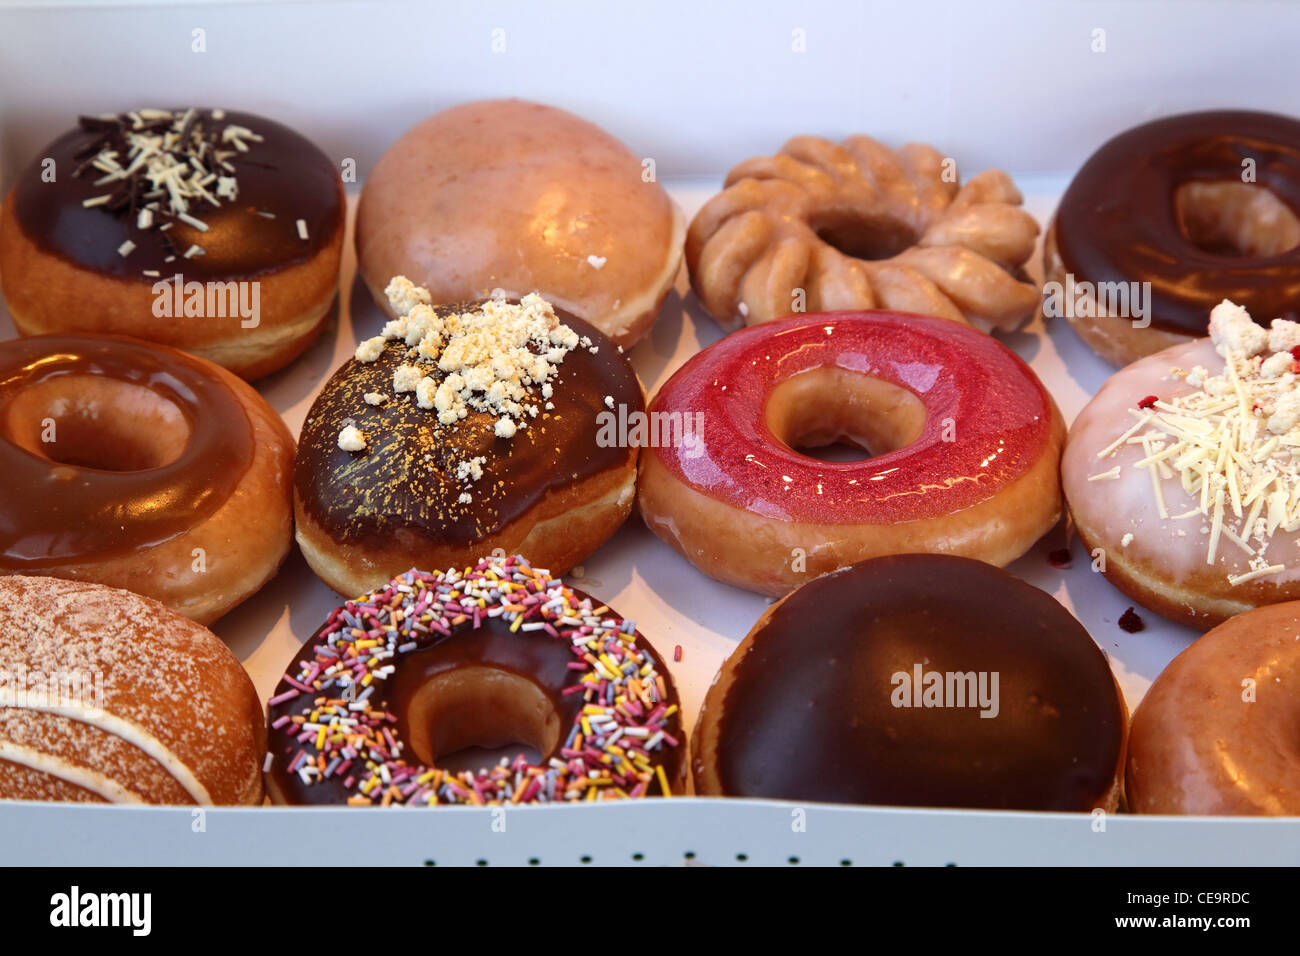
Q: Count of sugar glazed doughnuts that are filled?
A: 1